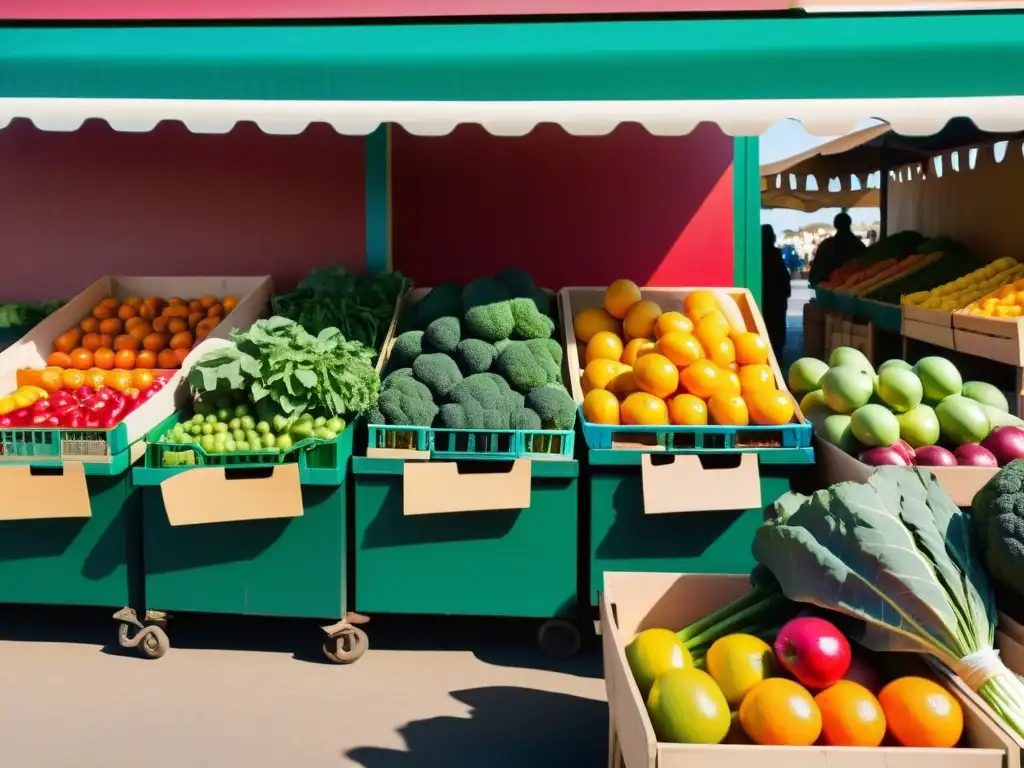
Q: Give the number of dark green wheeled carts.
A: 4